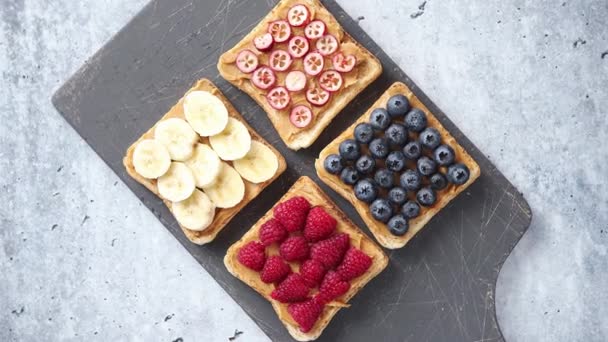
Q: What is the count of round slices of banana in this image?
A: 9